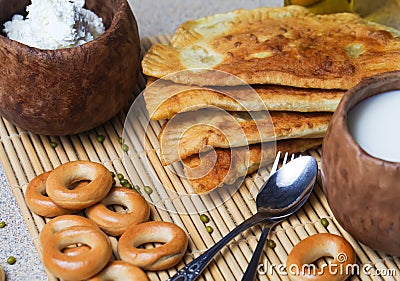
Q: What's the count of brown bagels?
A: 8